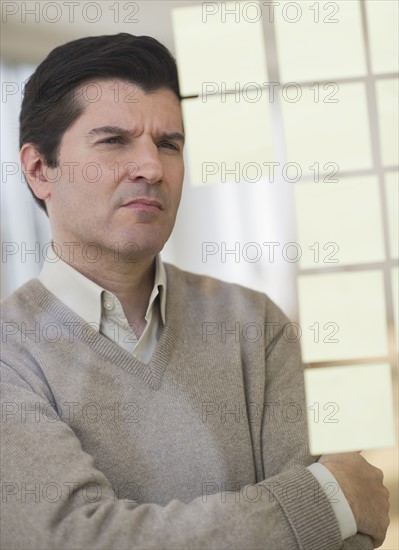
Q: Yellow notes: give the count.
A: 11